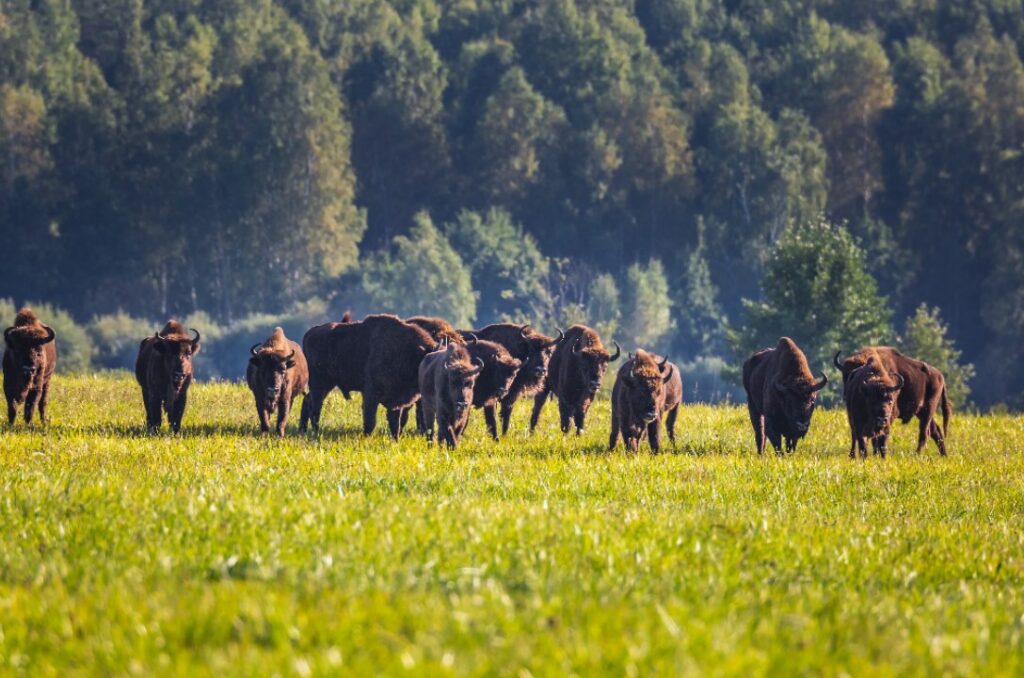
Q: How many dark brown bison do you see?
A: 13